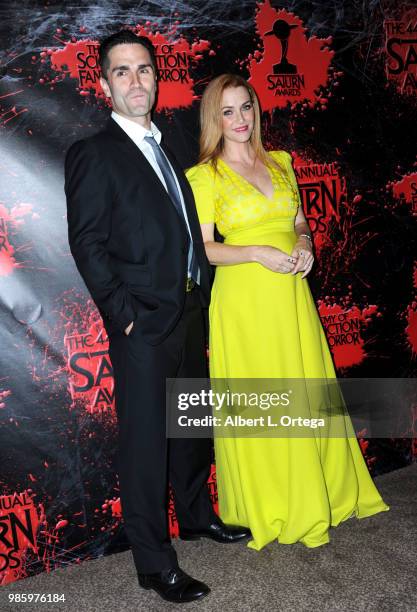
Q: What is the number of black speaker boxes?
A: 0